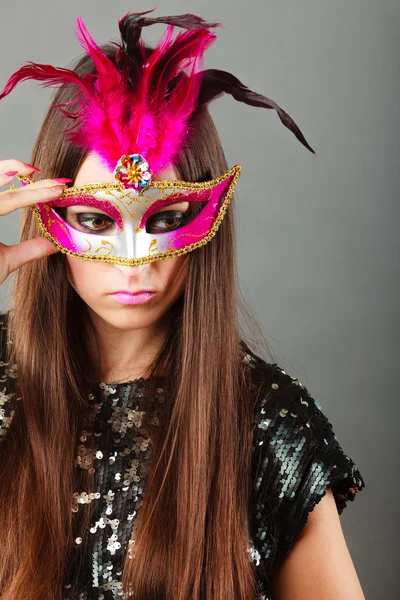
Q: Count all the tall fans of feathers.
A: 1